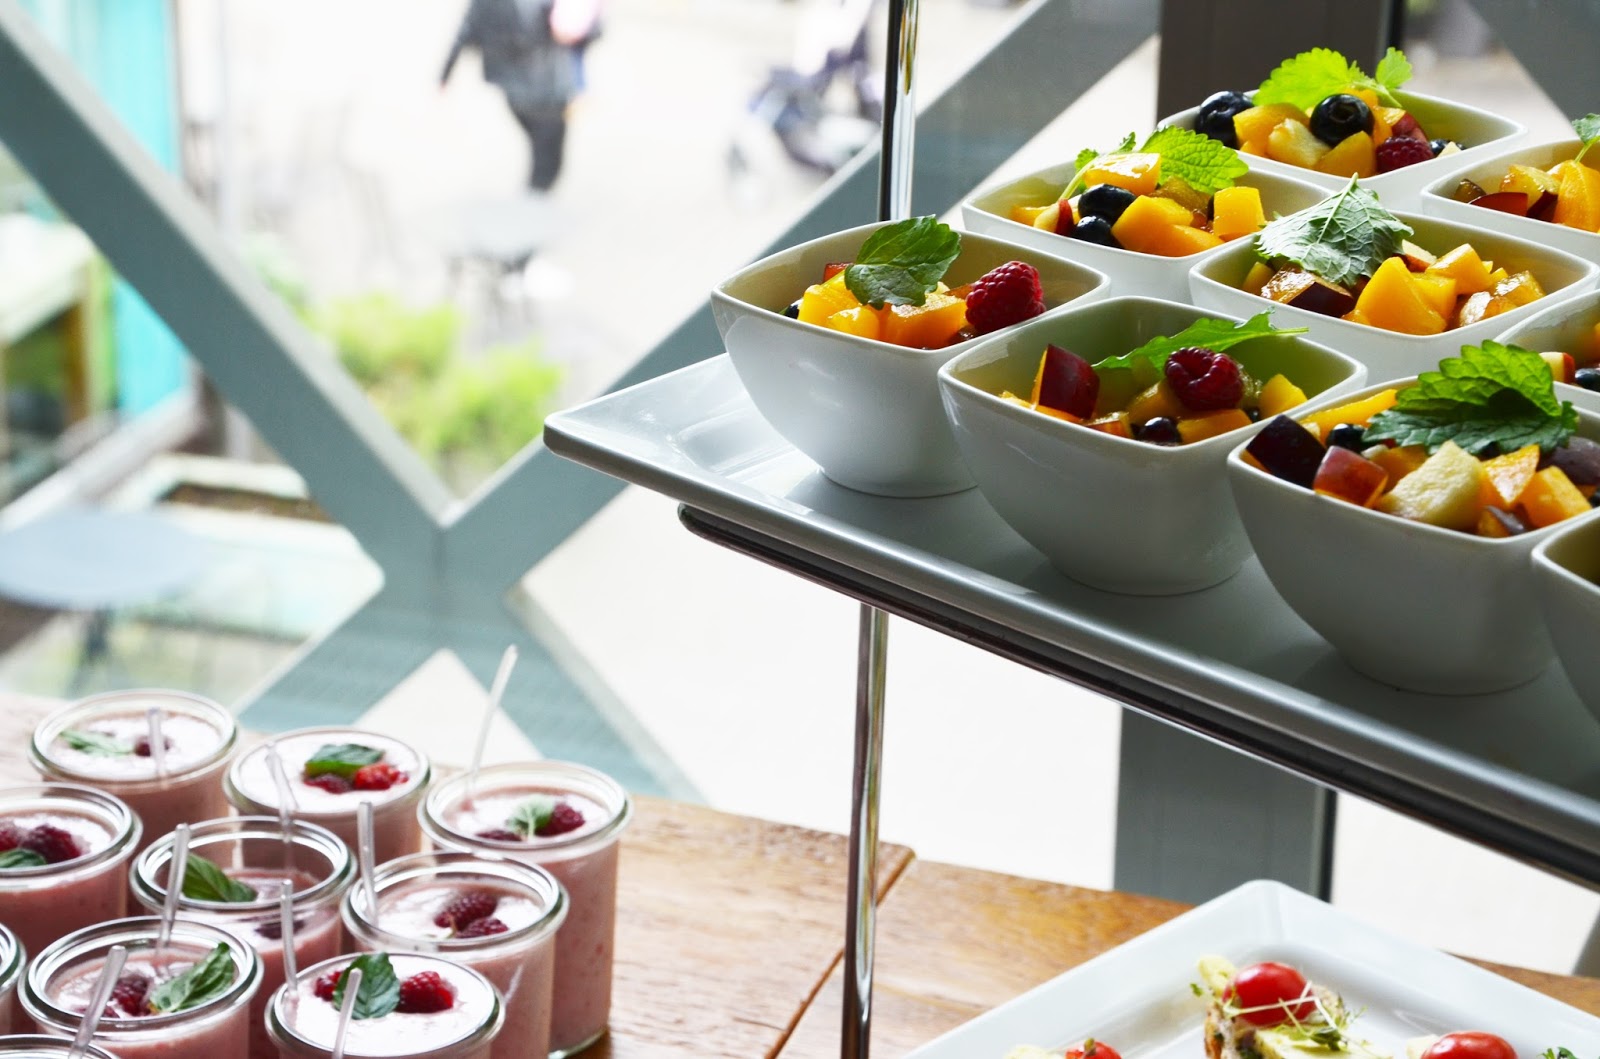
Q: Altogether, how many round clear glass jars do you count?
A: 10